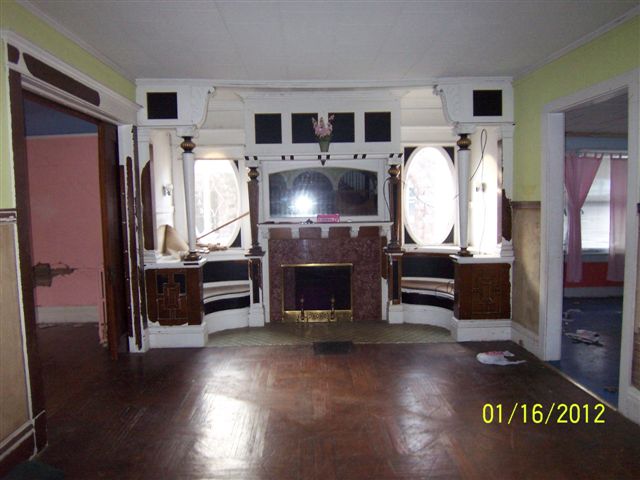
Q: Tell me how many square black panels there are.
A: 6